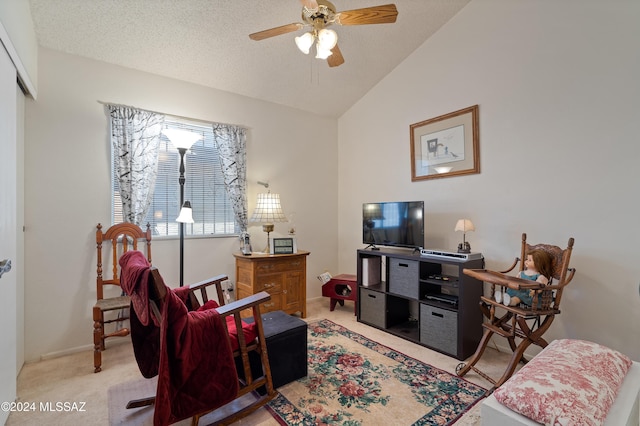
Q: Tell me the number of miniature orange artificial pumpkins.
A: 0